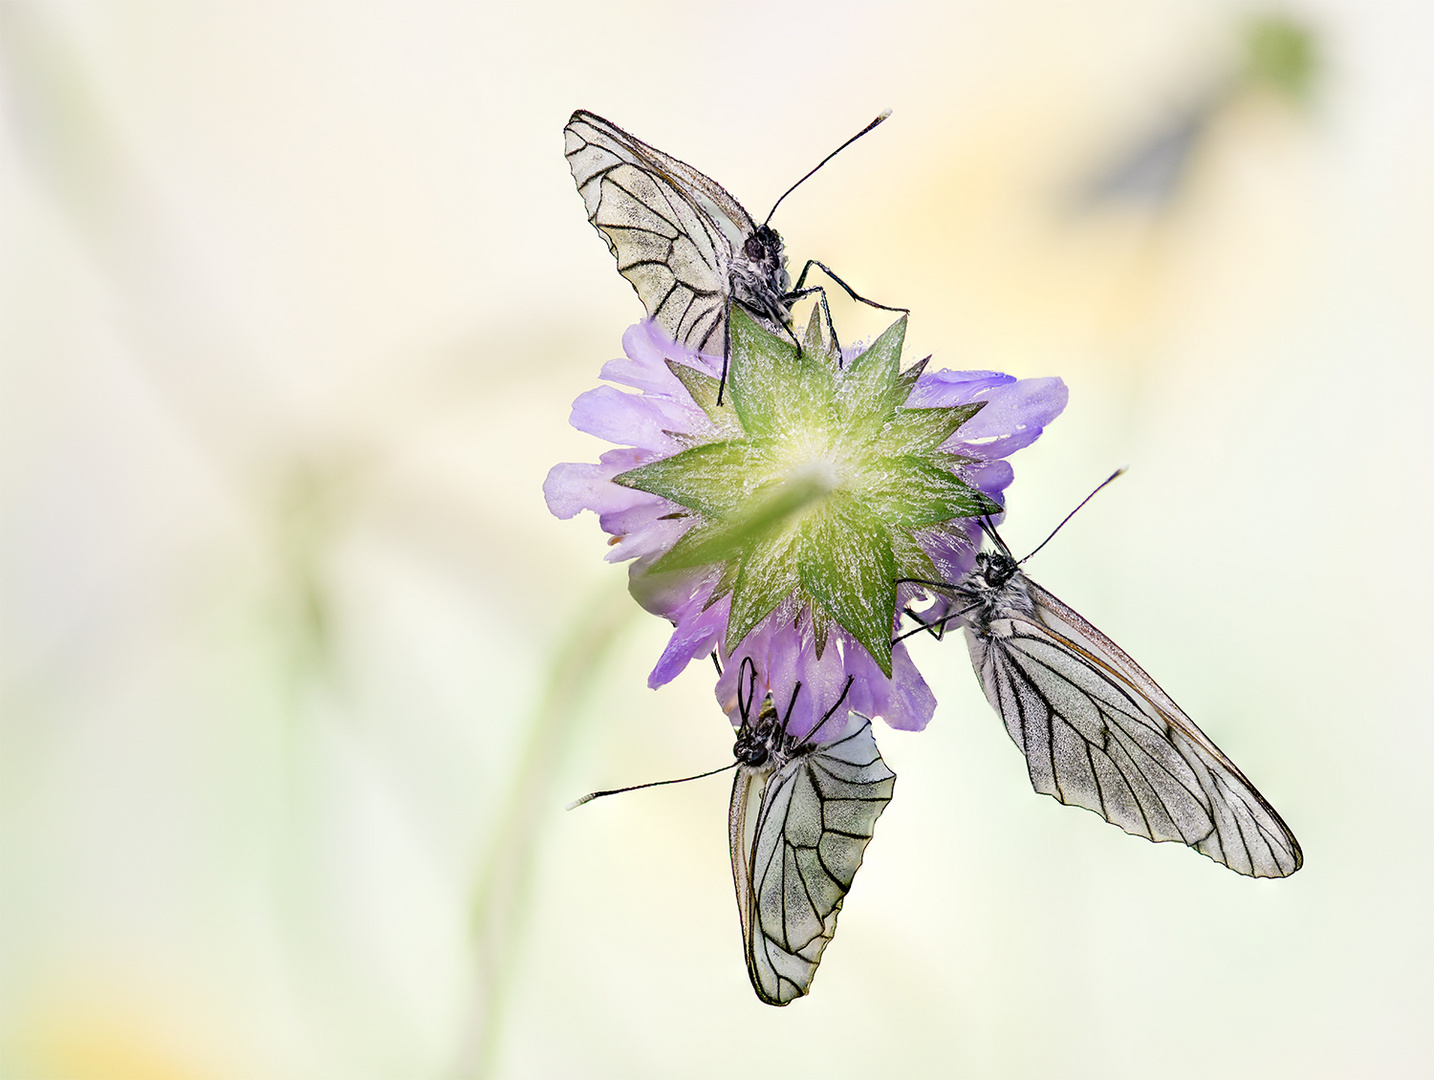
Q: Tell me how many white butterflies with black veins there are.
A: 3